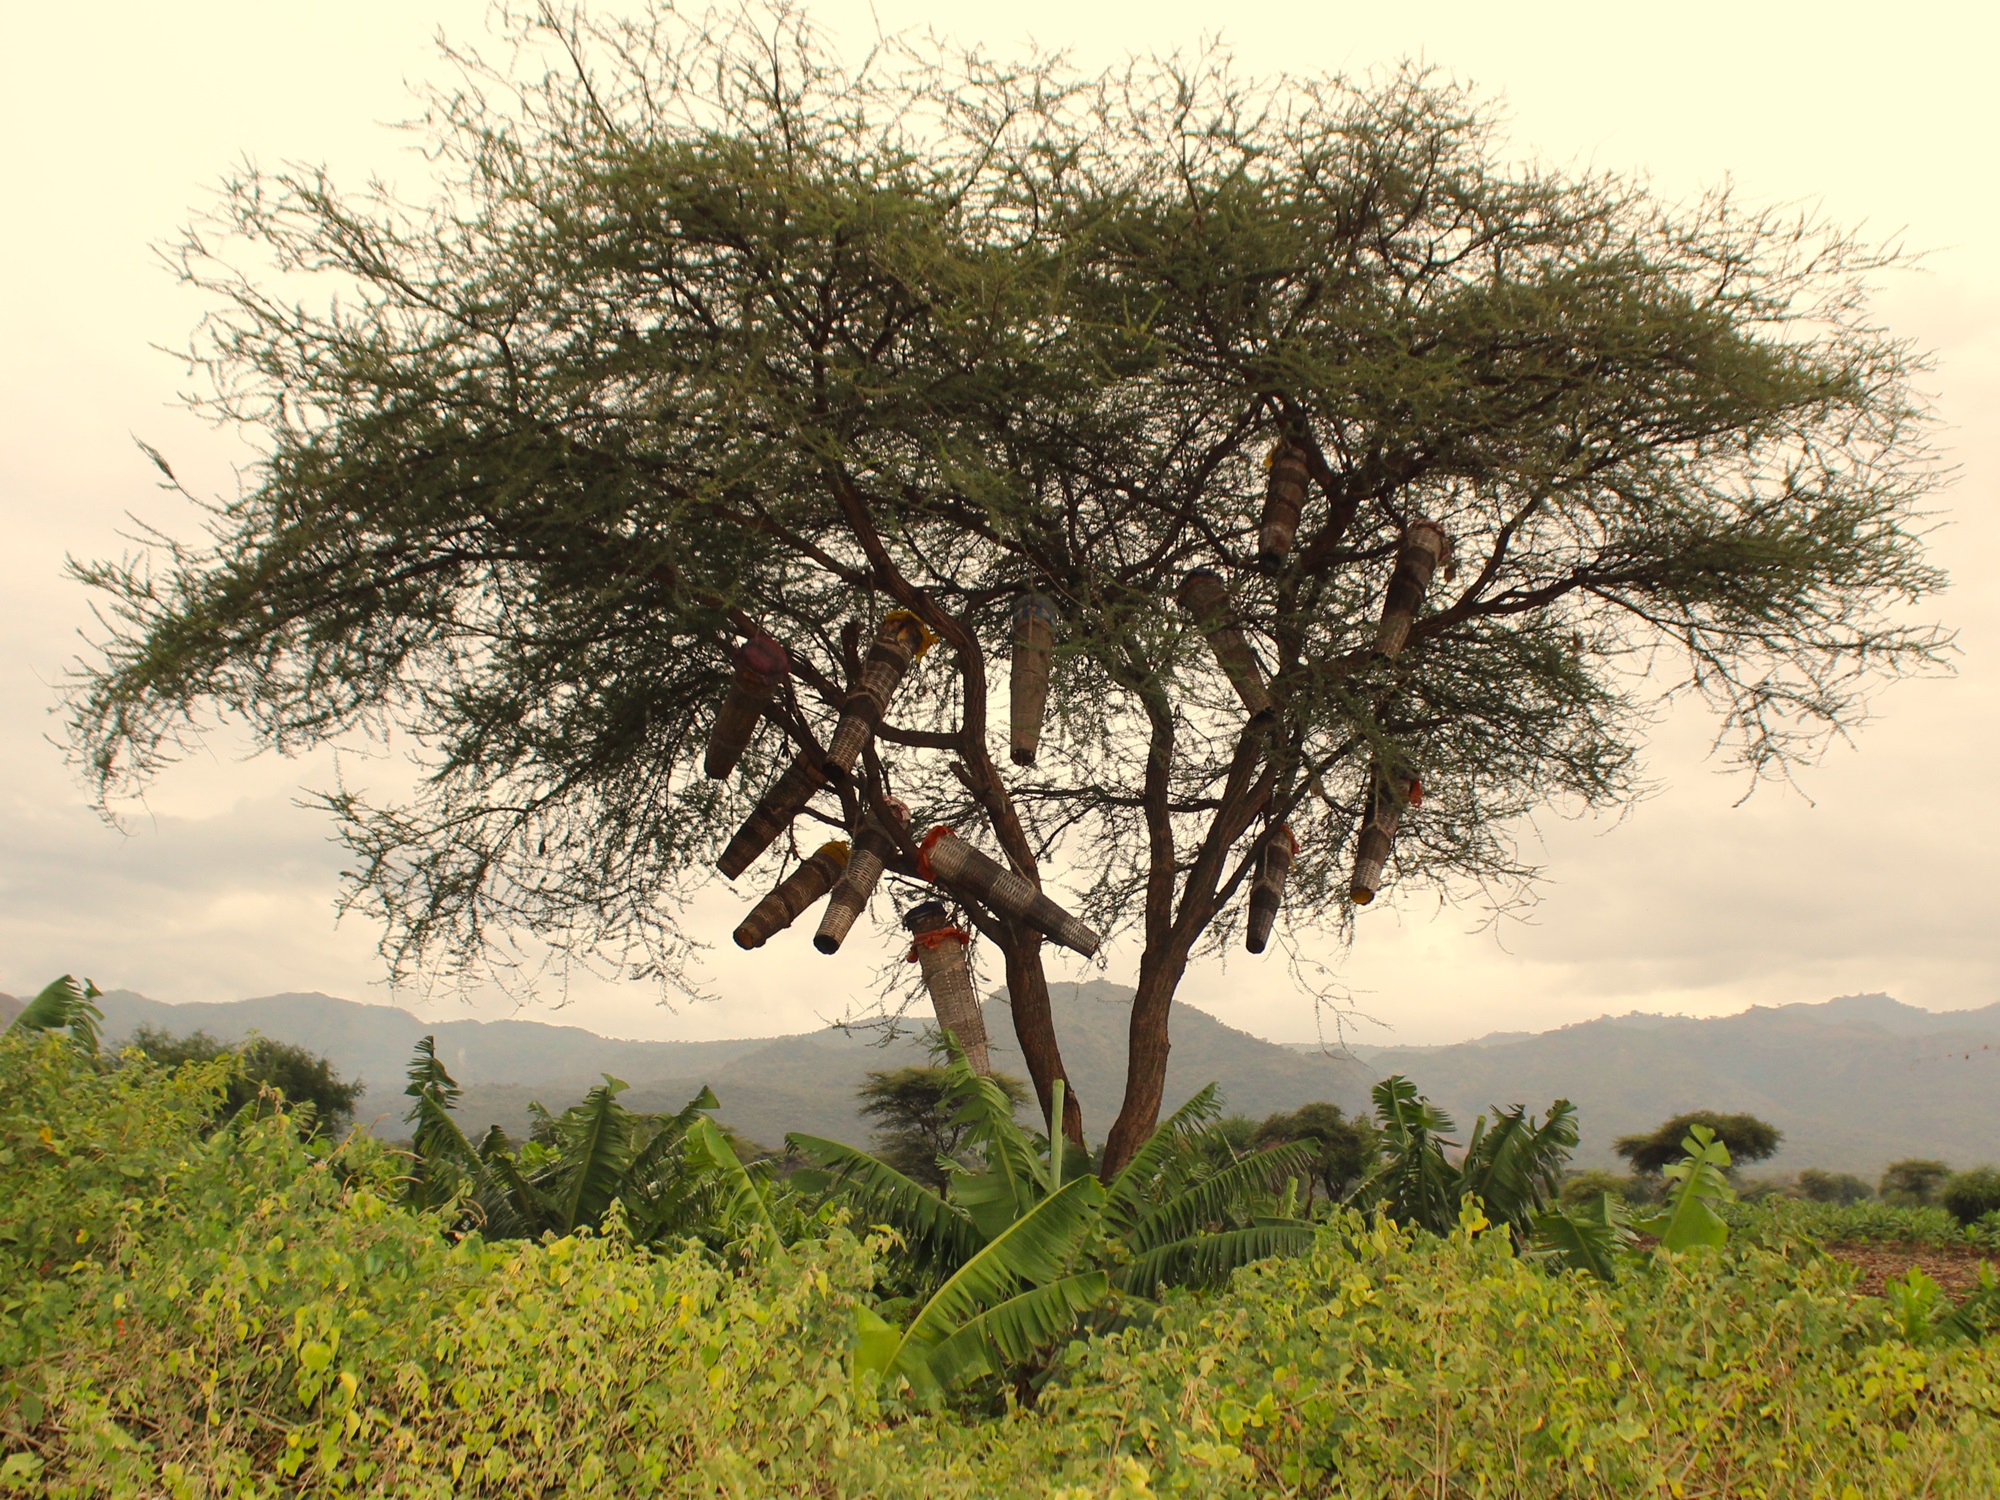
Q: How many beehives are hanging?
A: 13